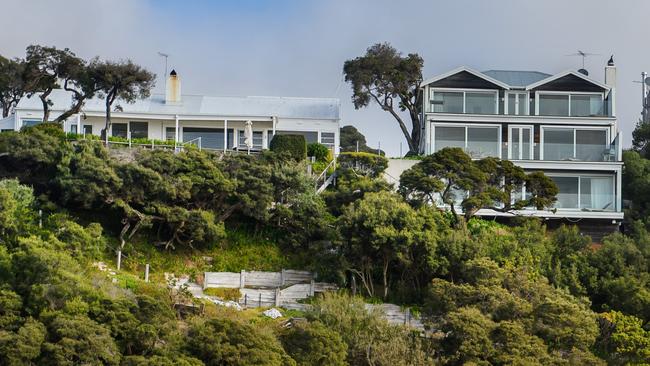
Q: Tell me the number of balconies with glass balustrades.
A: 3